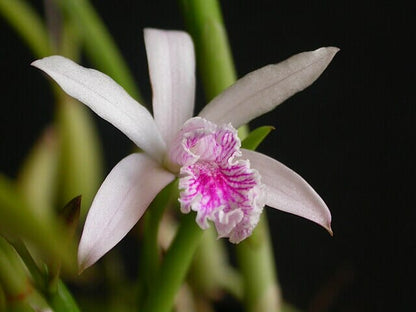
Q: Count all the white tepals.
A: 5